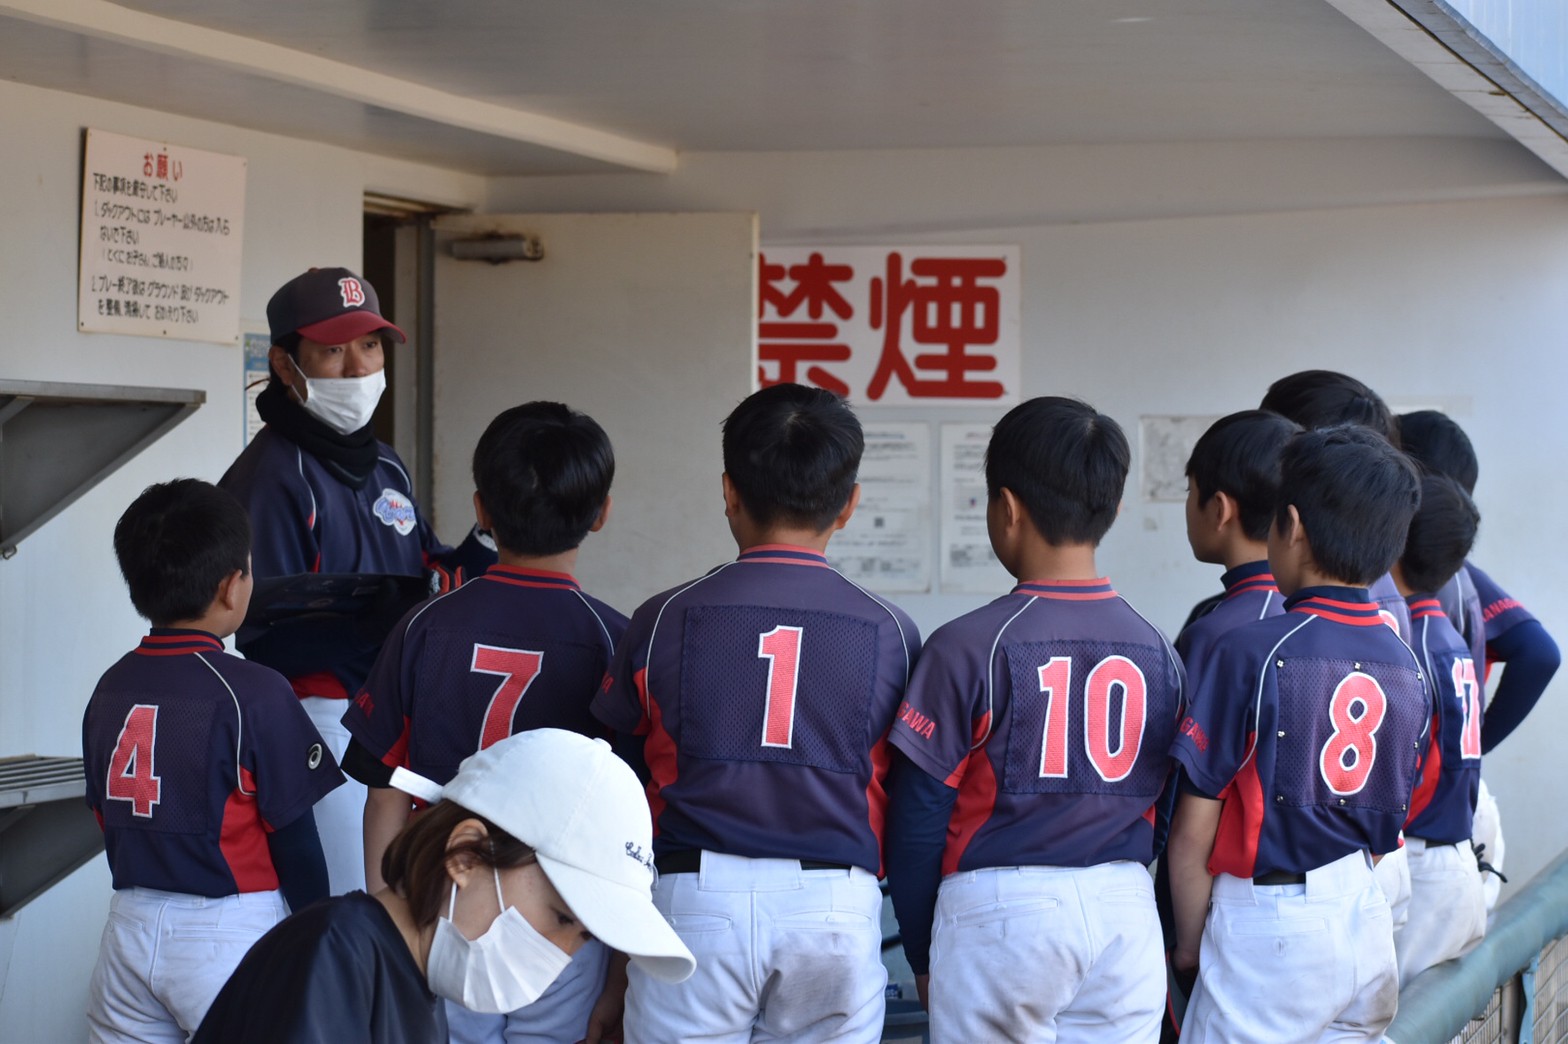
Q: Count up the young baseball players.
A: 9